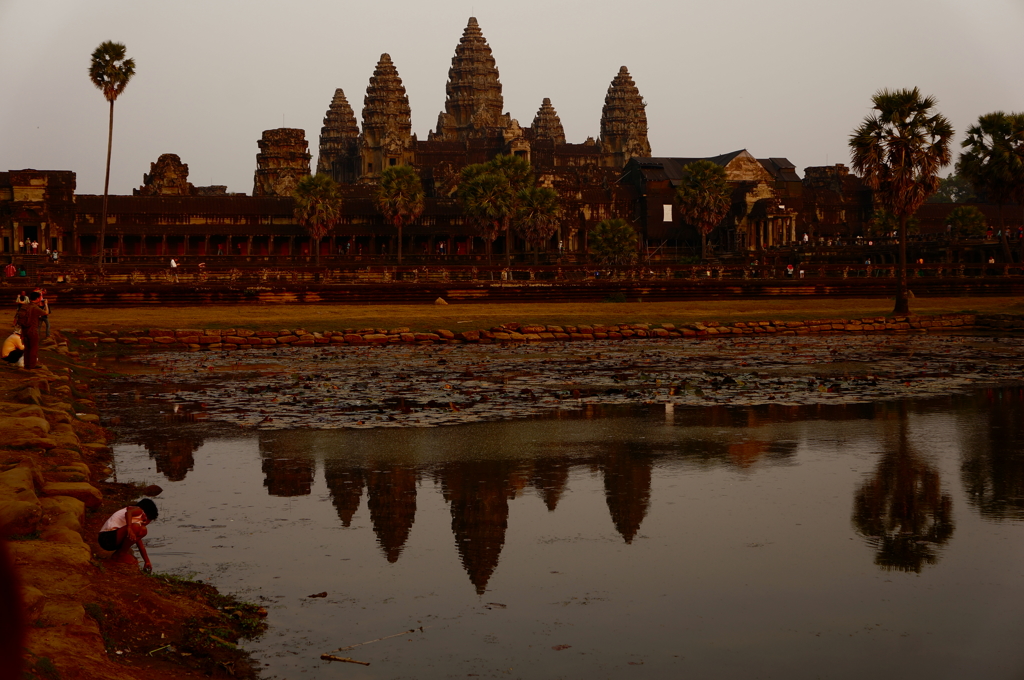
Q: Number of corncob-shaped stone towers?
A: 5